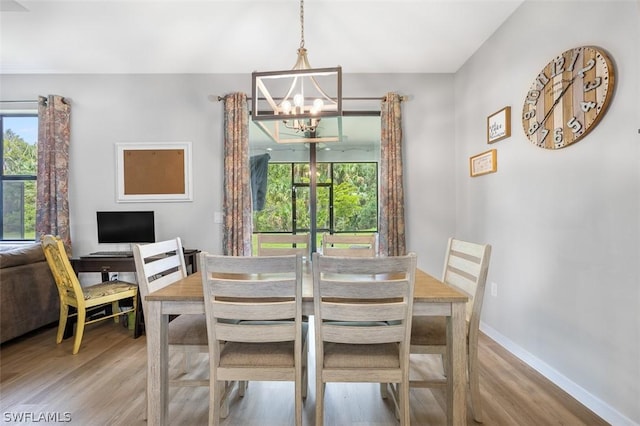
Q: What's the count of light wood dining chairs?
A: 6